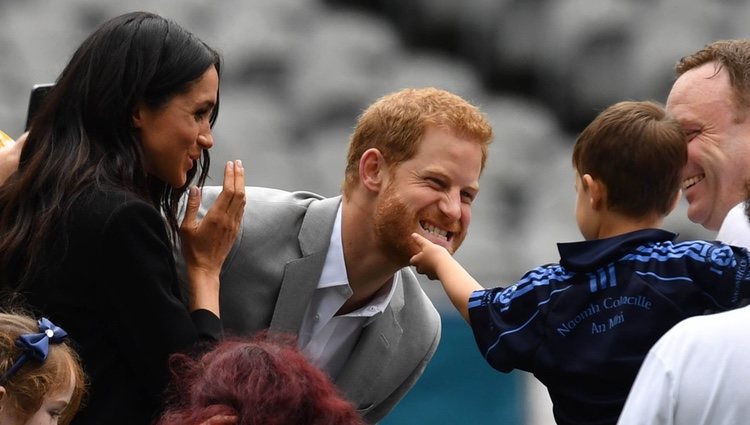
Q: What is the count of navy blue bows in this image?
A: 1